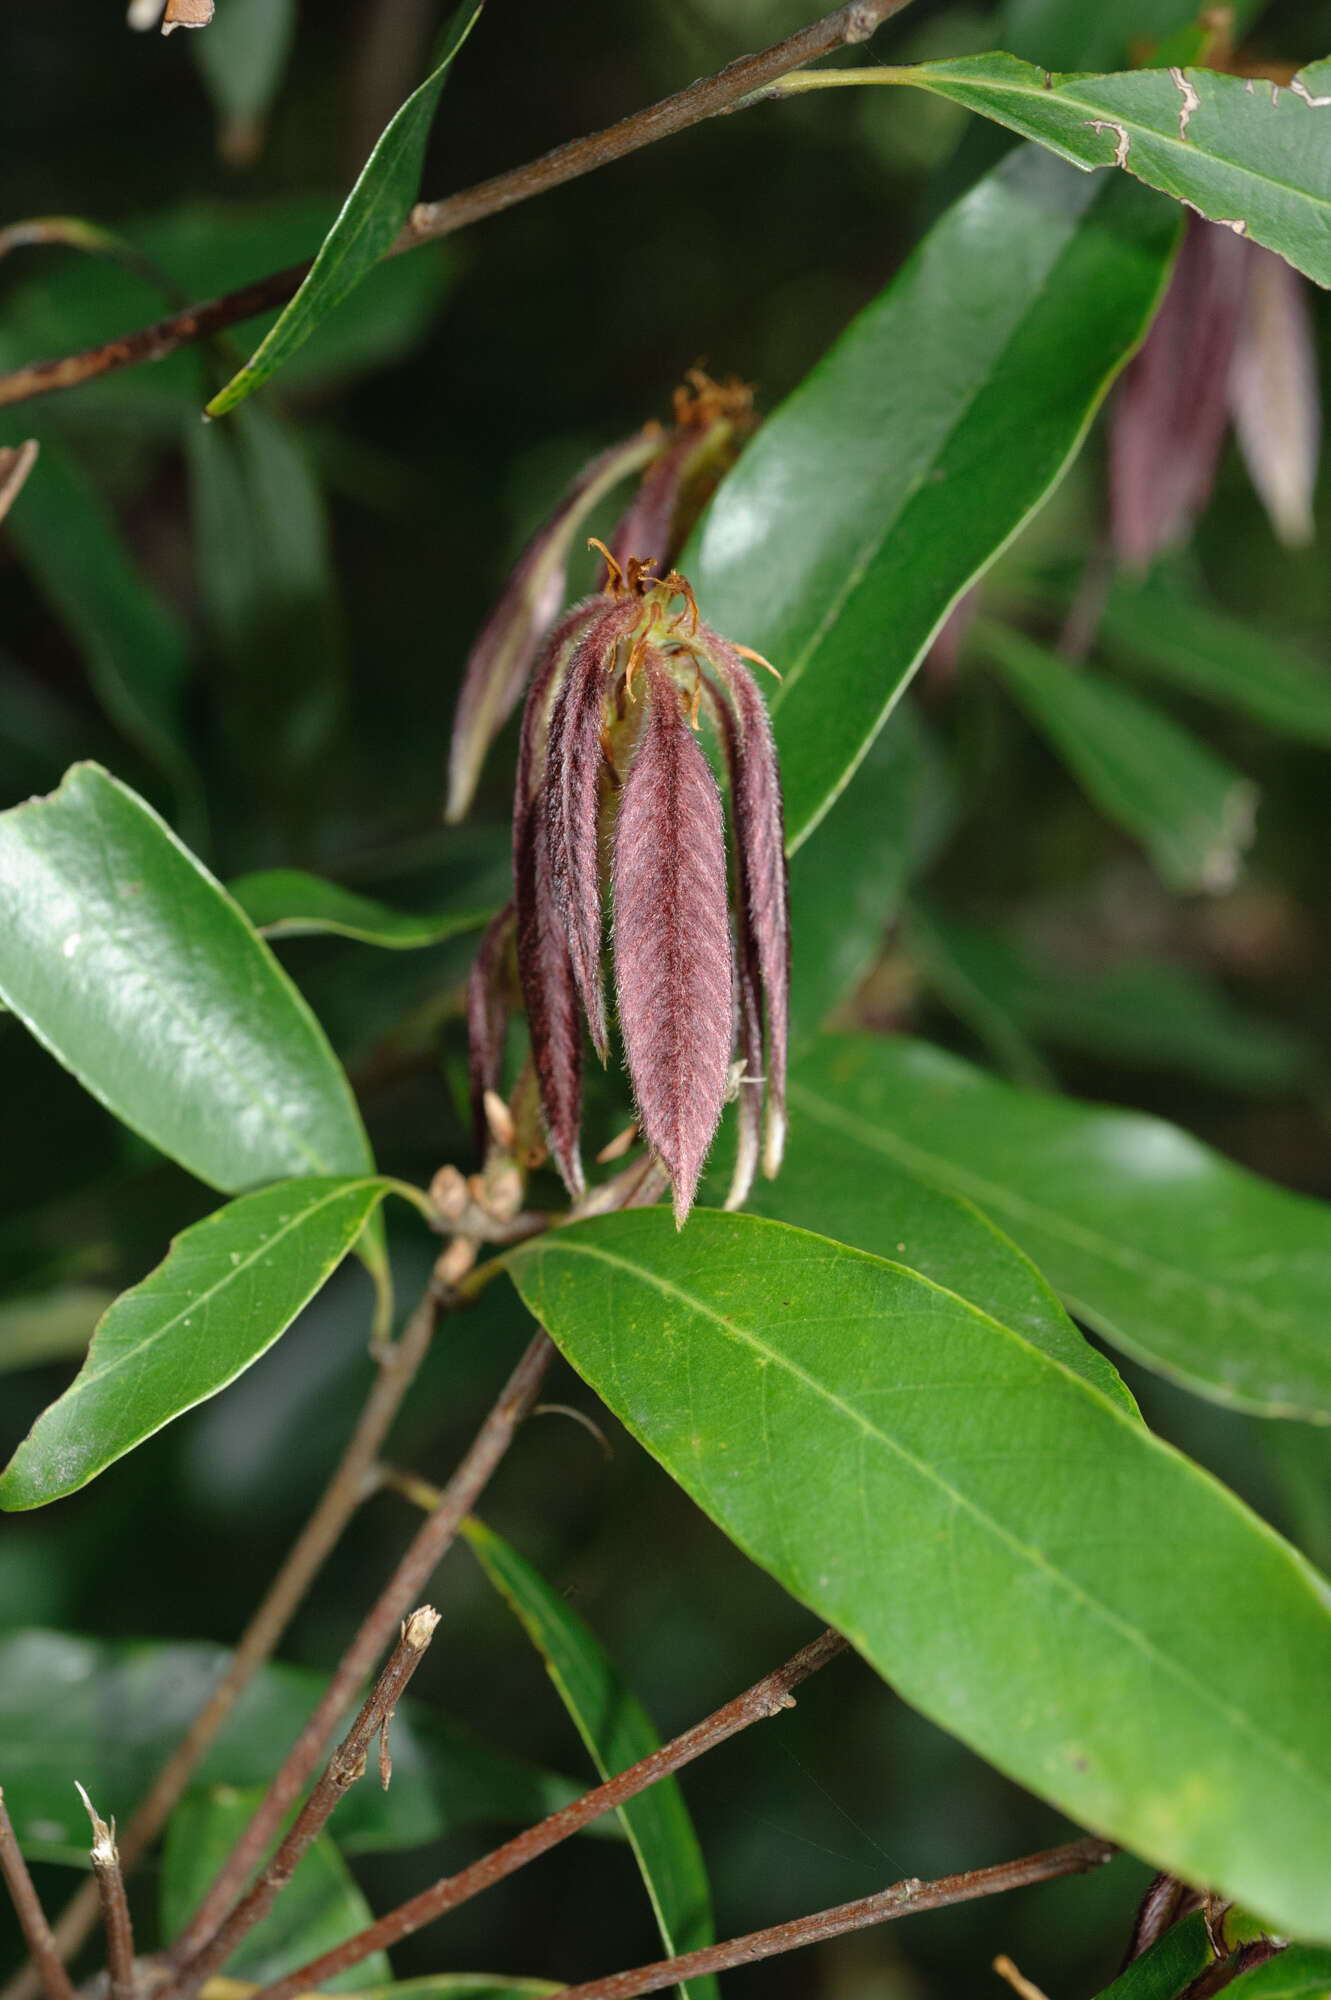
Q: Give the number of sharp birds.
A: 0